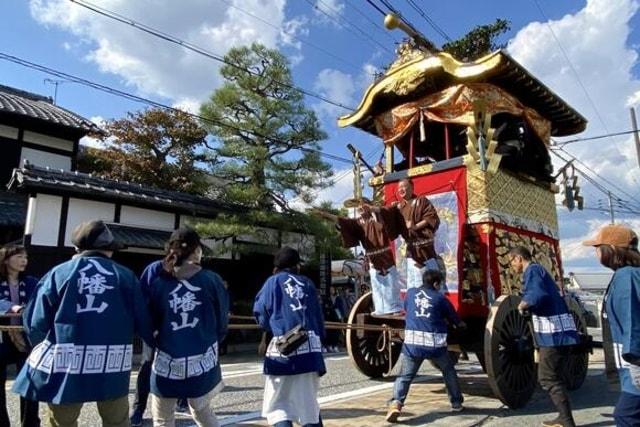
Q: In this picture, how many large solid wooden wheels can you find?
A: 3